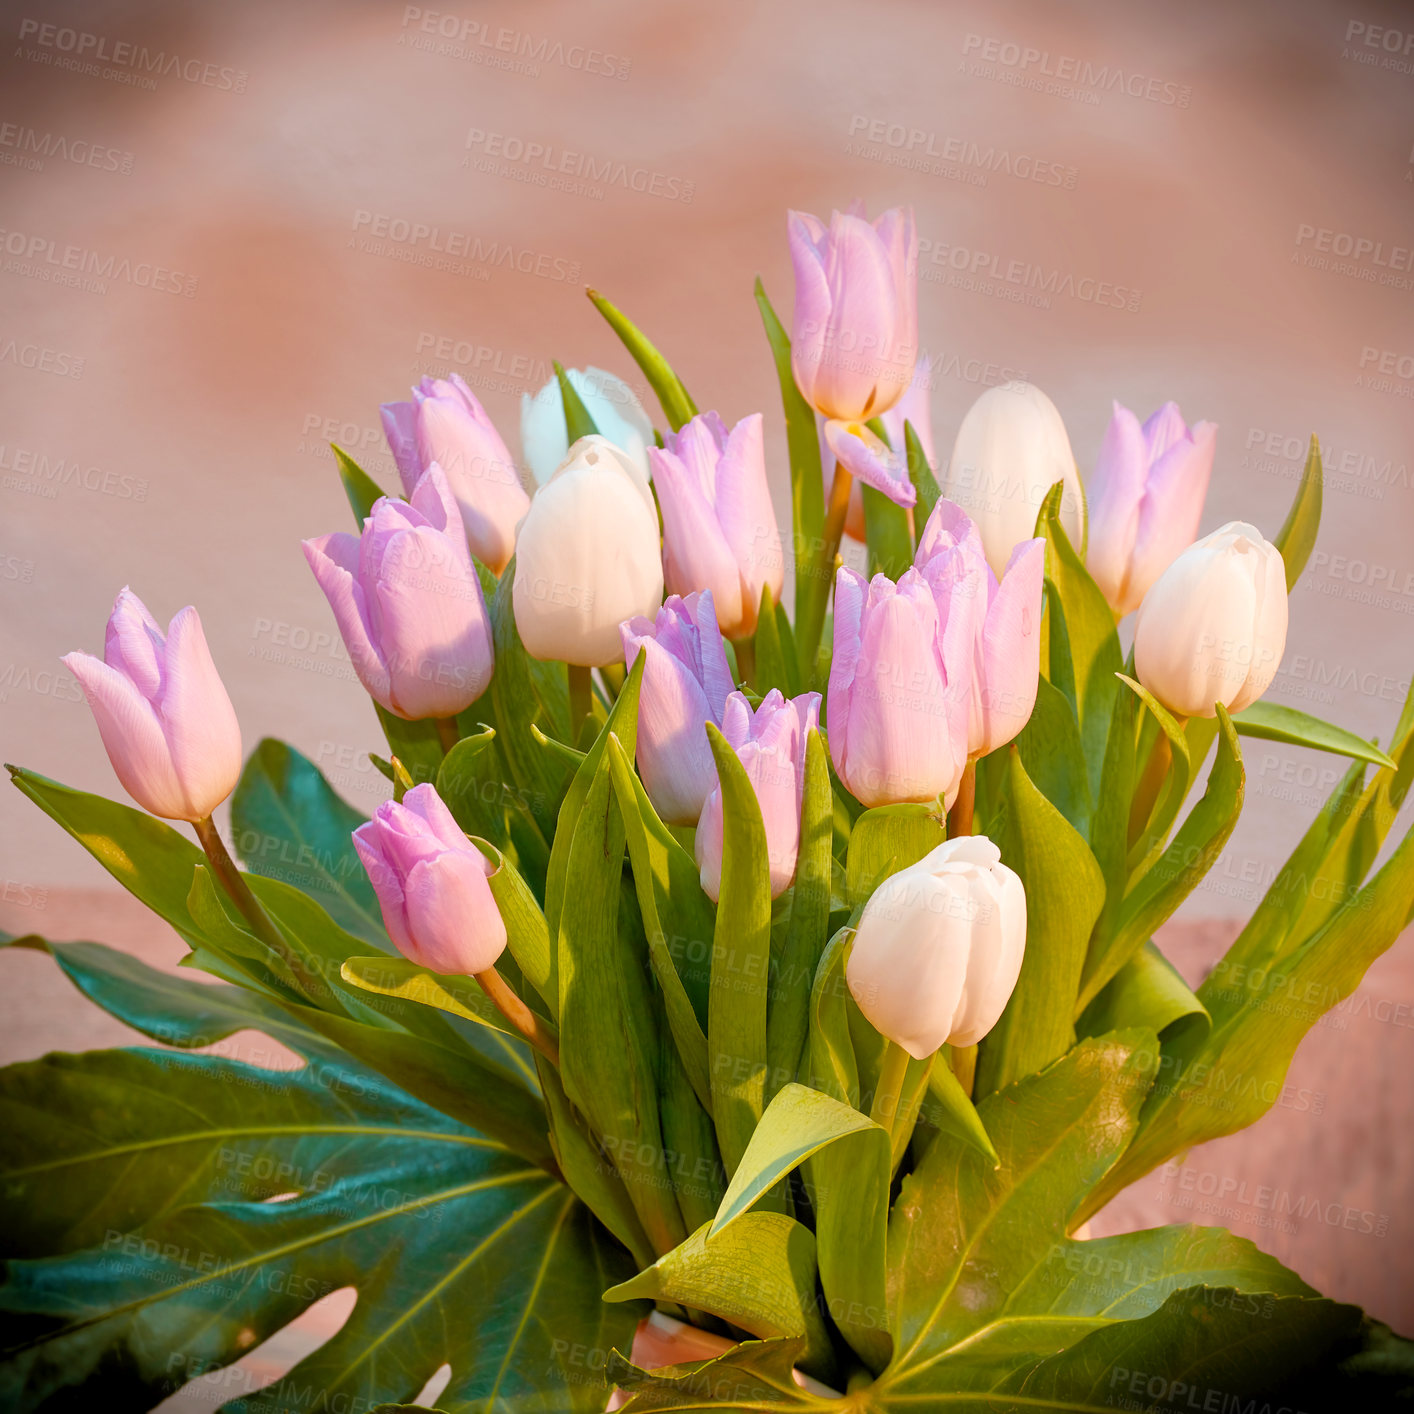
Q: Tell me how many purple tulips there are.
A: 12